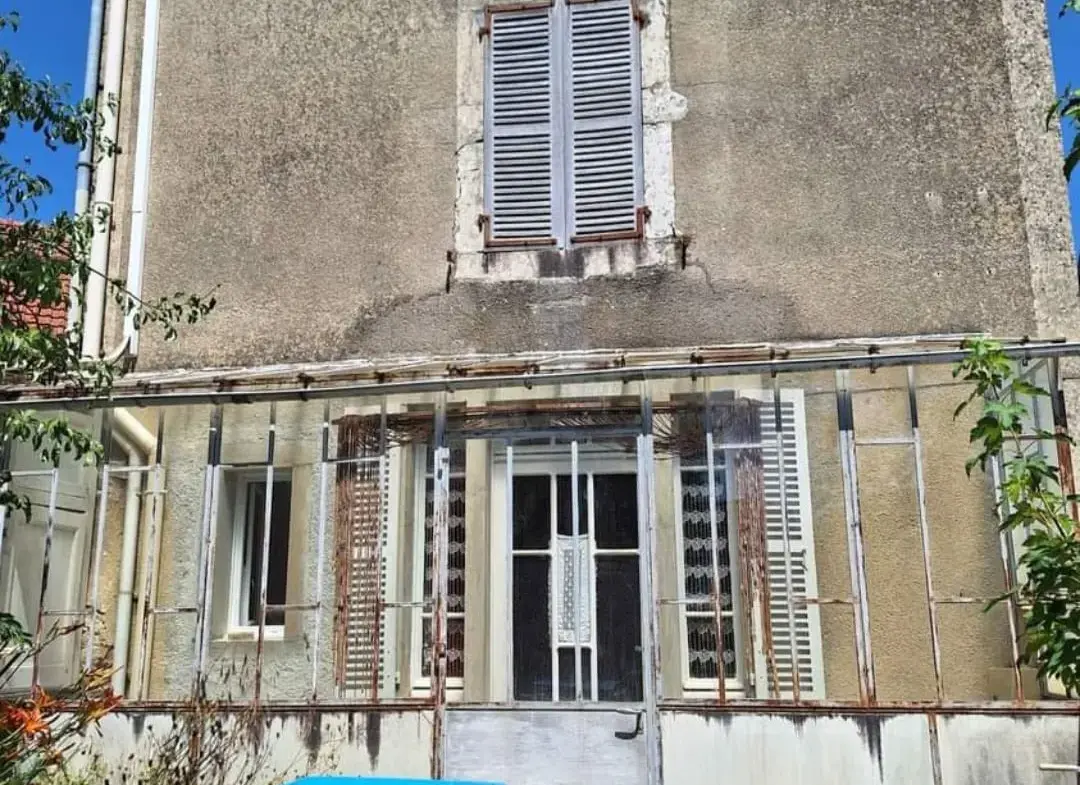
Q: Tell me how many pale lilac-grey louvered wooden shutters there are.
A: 2